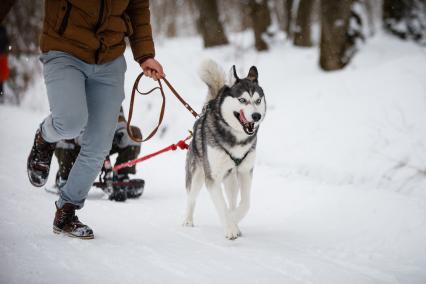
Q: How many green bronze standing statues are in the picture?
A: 0